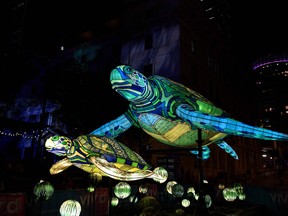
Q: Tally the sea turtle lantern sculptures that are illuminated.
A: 2